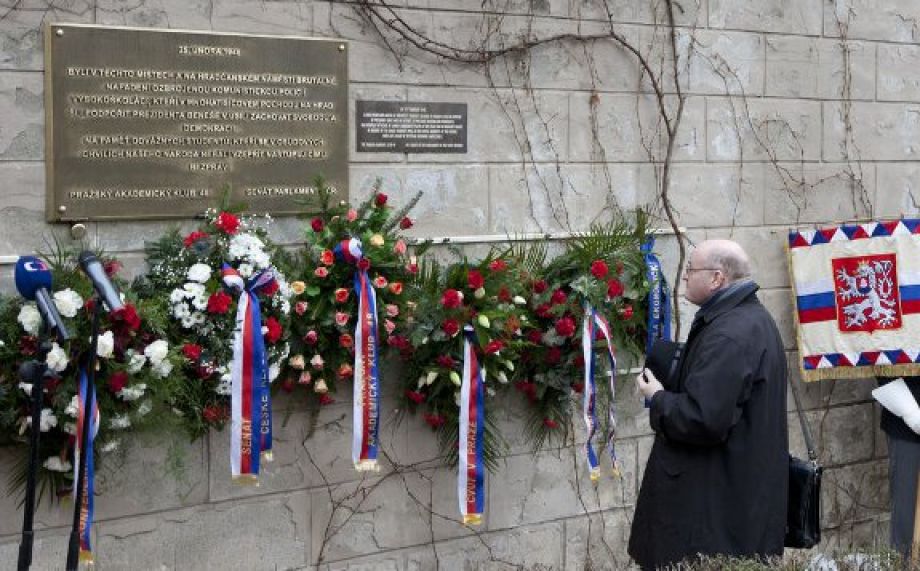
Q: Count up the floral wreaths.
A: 5